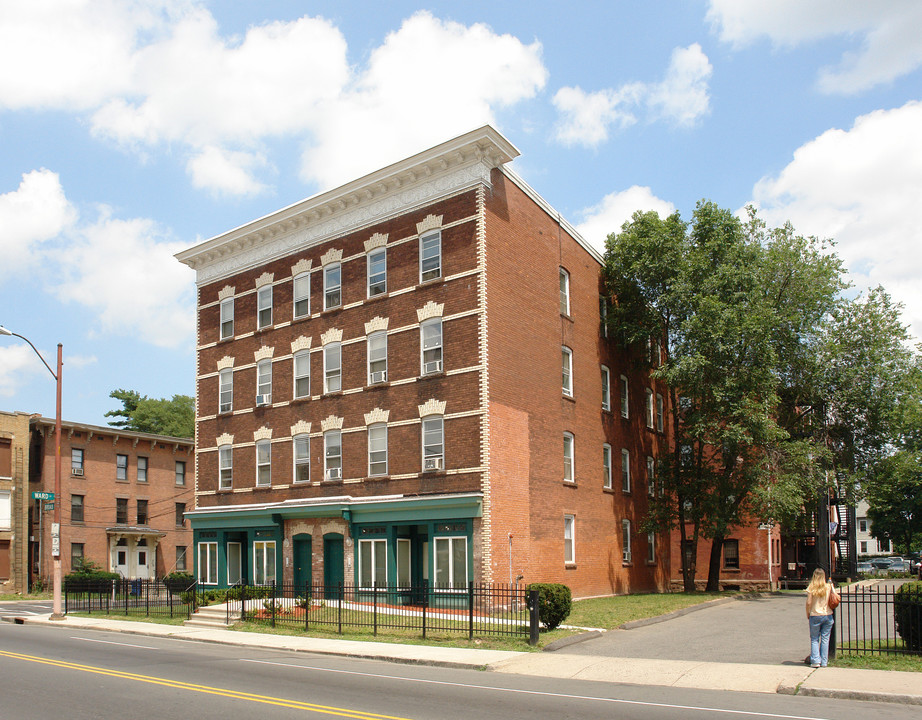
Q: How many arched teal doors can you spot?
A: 2